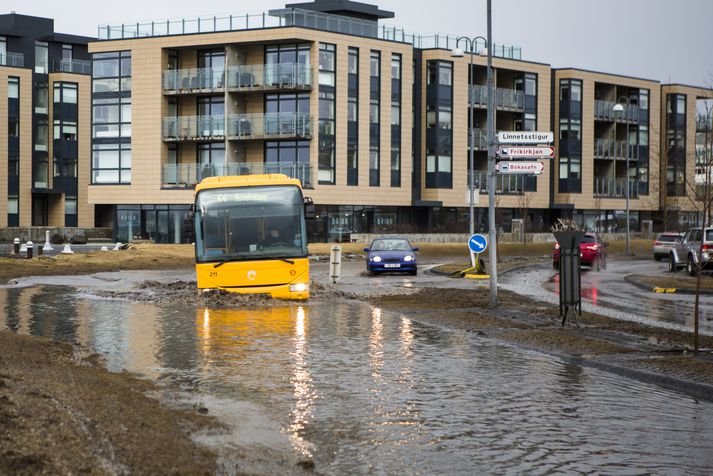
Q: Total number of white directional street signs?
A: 3